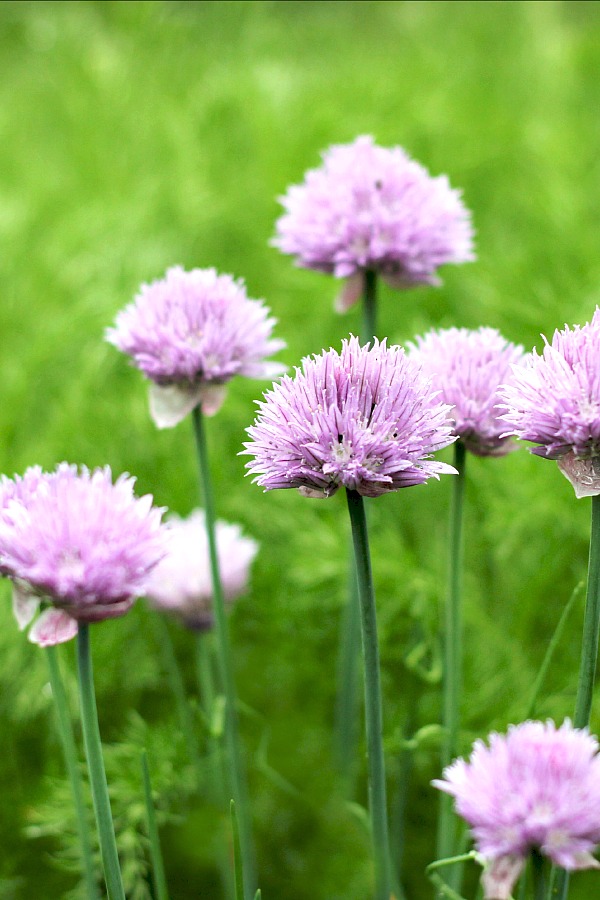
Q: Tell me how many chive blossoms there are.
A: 8